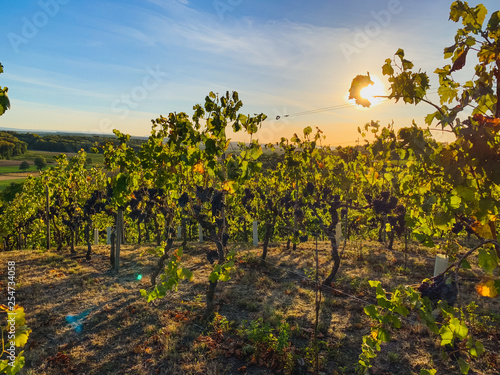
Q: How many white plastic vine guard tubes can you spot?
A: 7